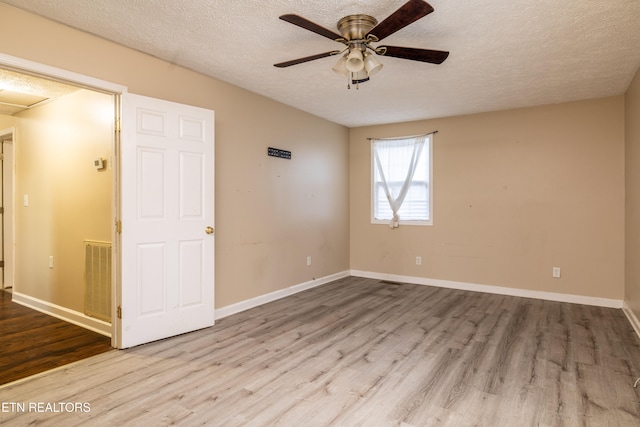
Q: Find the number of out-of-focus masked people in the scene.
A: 0